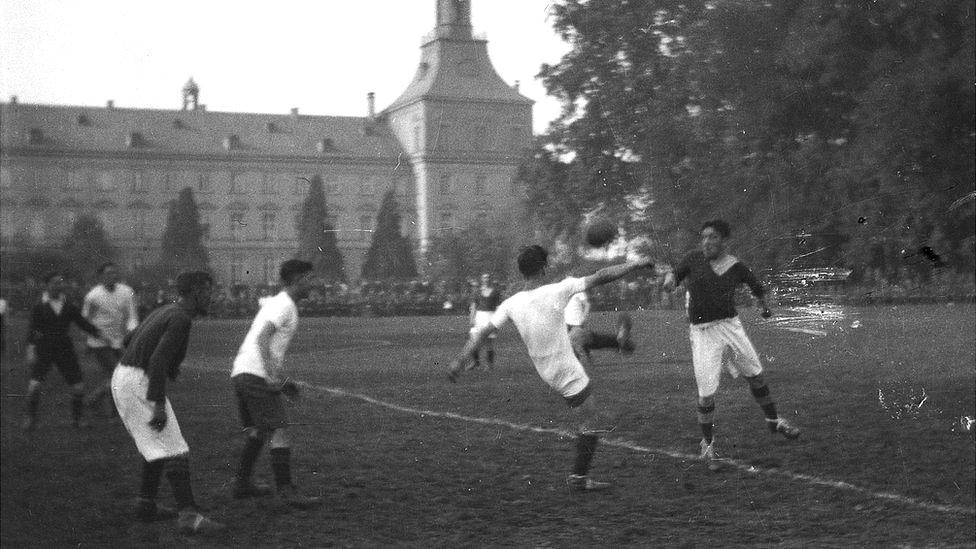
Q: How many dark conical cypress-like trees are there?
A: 3